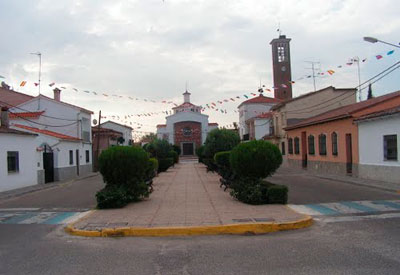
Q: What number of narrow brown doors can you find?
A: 2